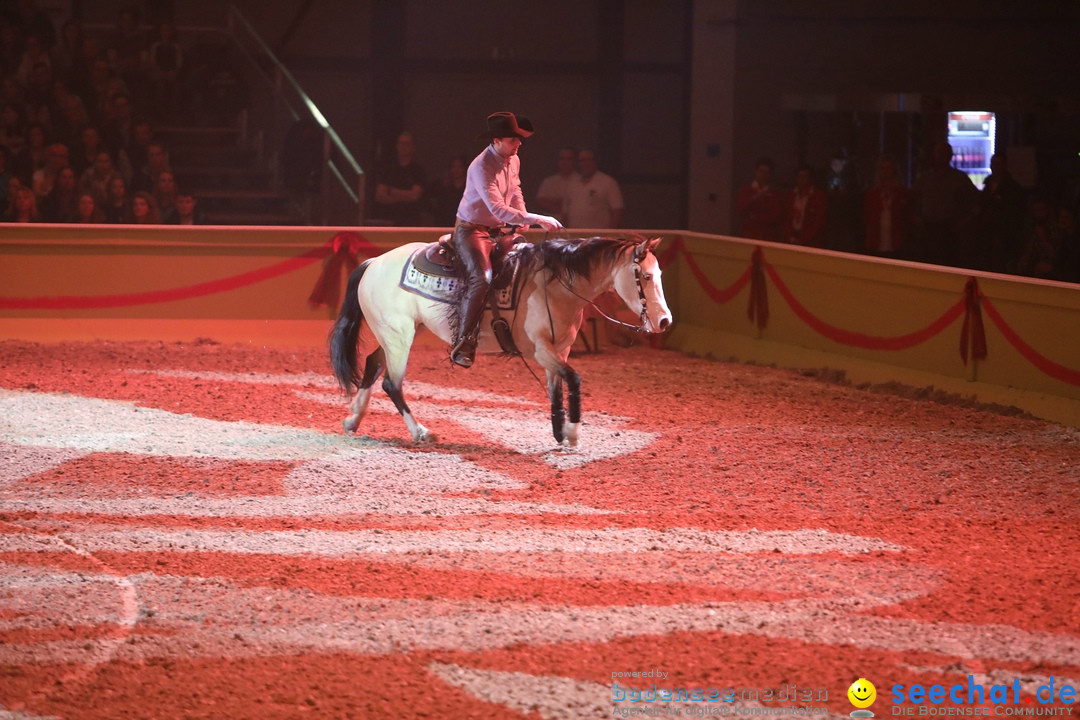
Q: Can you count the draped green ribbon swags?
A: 0